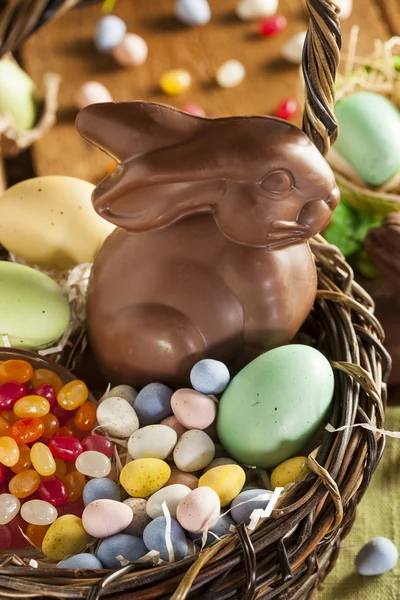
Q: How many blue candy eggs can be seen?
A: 11